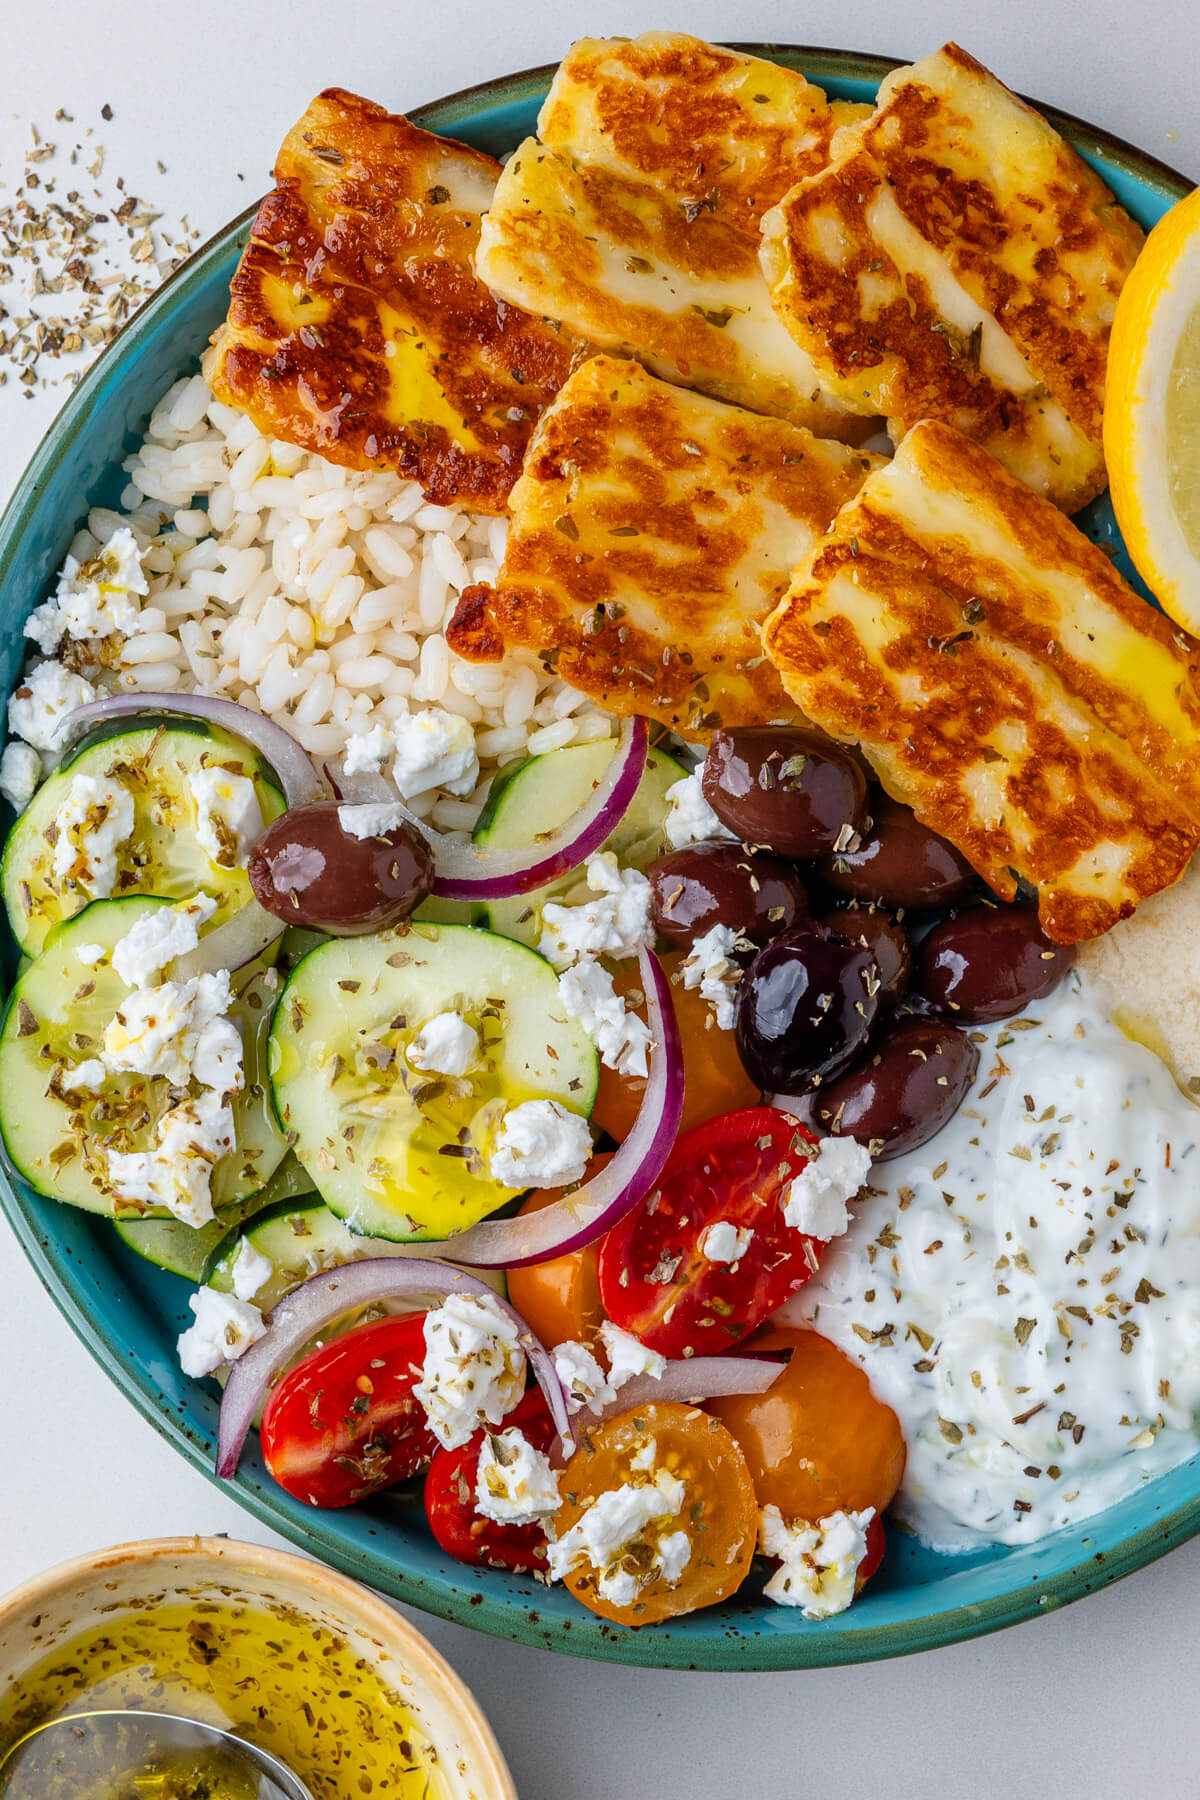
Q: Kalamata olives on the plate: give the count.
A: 8